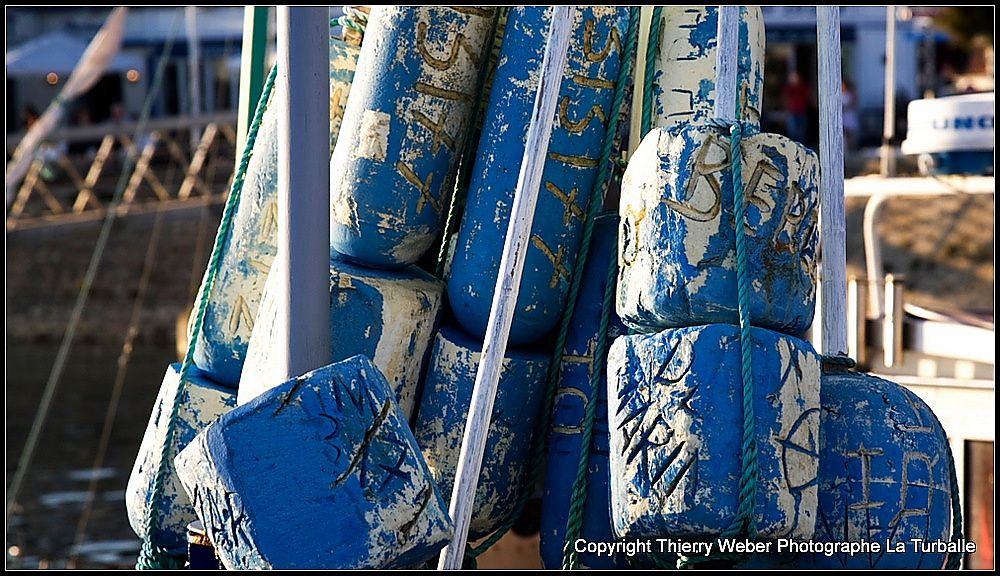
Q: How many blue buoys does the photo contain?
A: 12